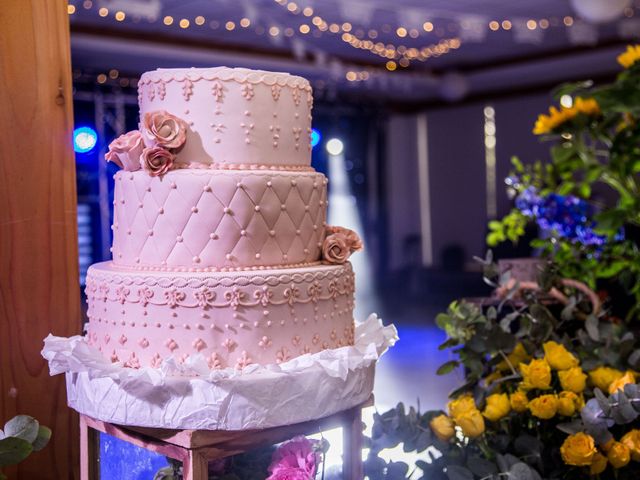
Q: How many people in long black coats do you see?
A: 0